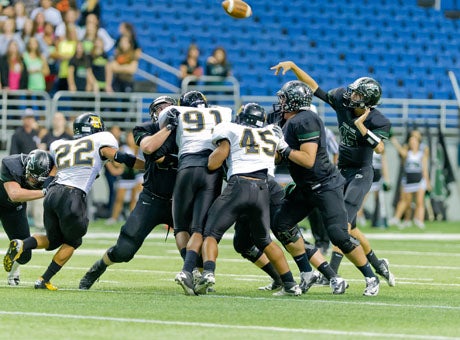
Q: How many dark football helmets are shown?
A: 7